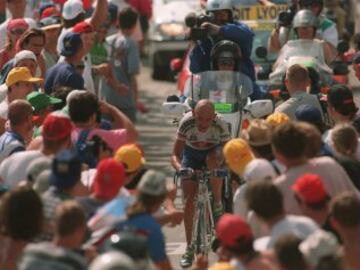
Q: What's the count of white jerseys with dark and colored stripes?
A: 1